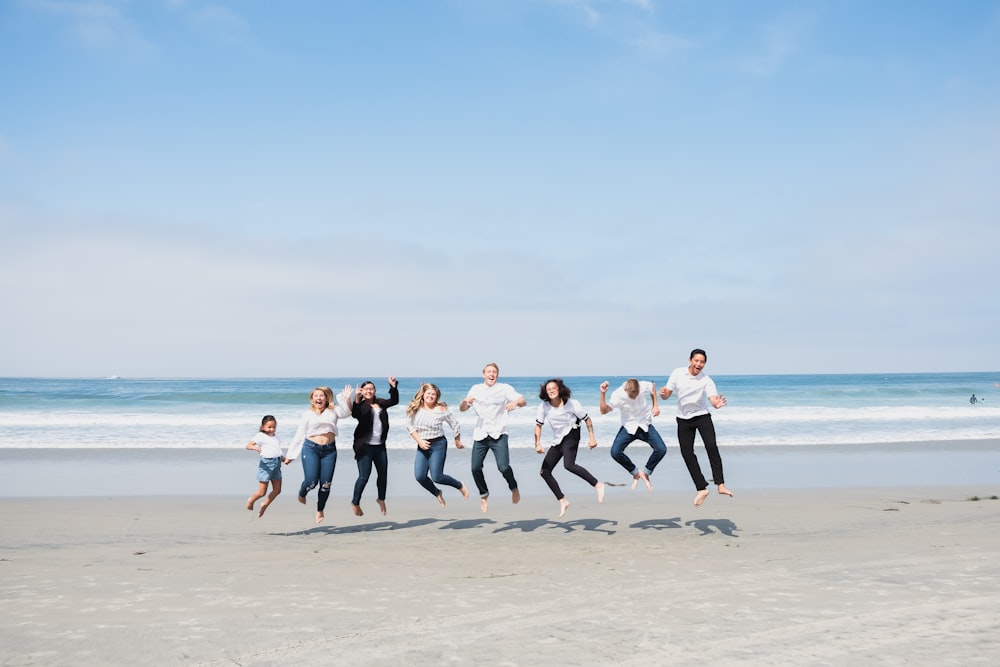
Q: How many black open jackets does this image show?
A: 1